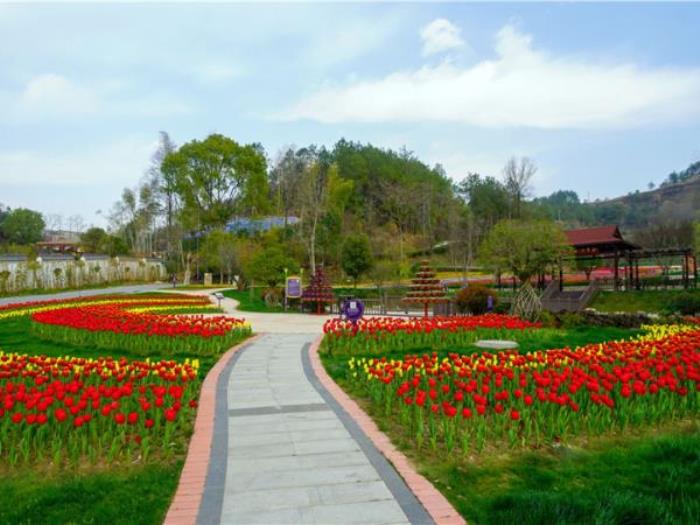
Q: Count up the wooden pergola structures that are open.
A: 1